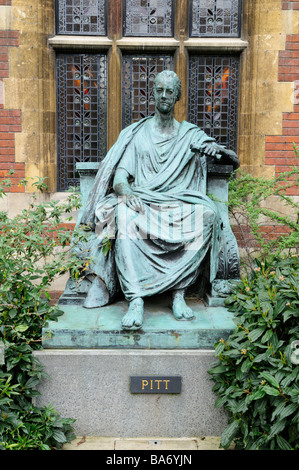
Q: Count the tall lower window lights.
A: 3